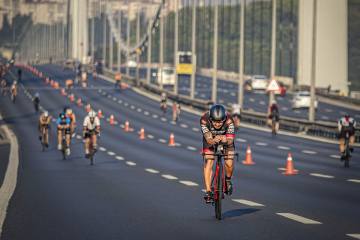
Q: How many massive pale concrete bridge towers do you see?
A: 2